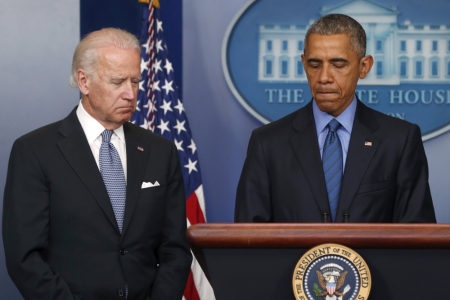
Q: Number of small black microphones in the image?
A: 2